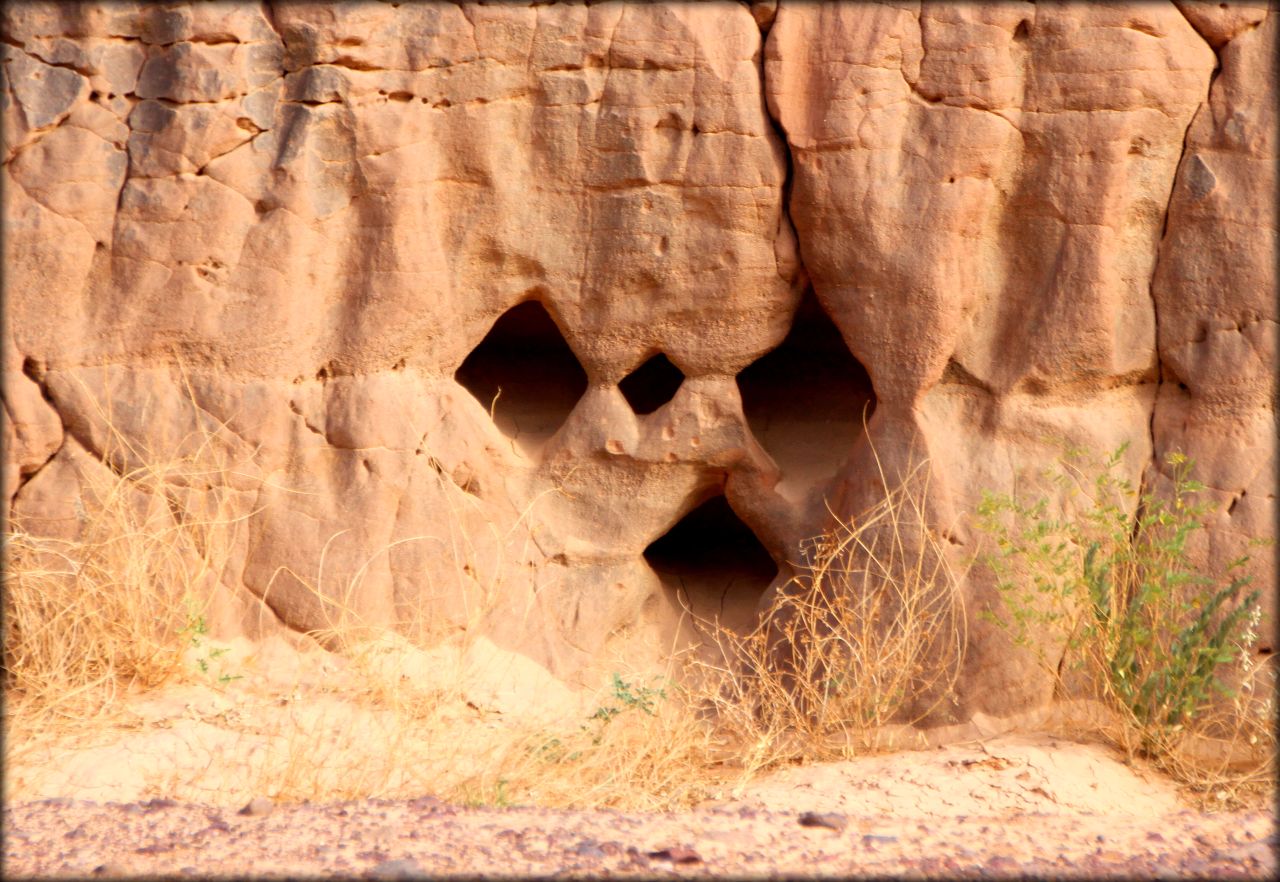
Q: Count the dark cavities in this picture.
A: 4